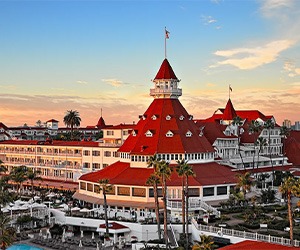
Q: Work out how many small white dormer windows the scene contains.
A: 10